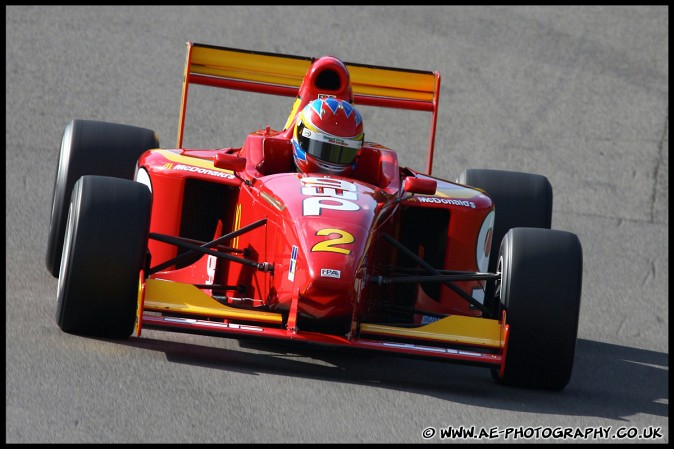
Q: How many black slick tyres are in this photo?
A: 4